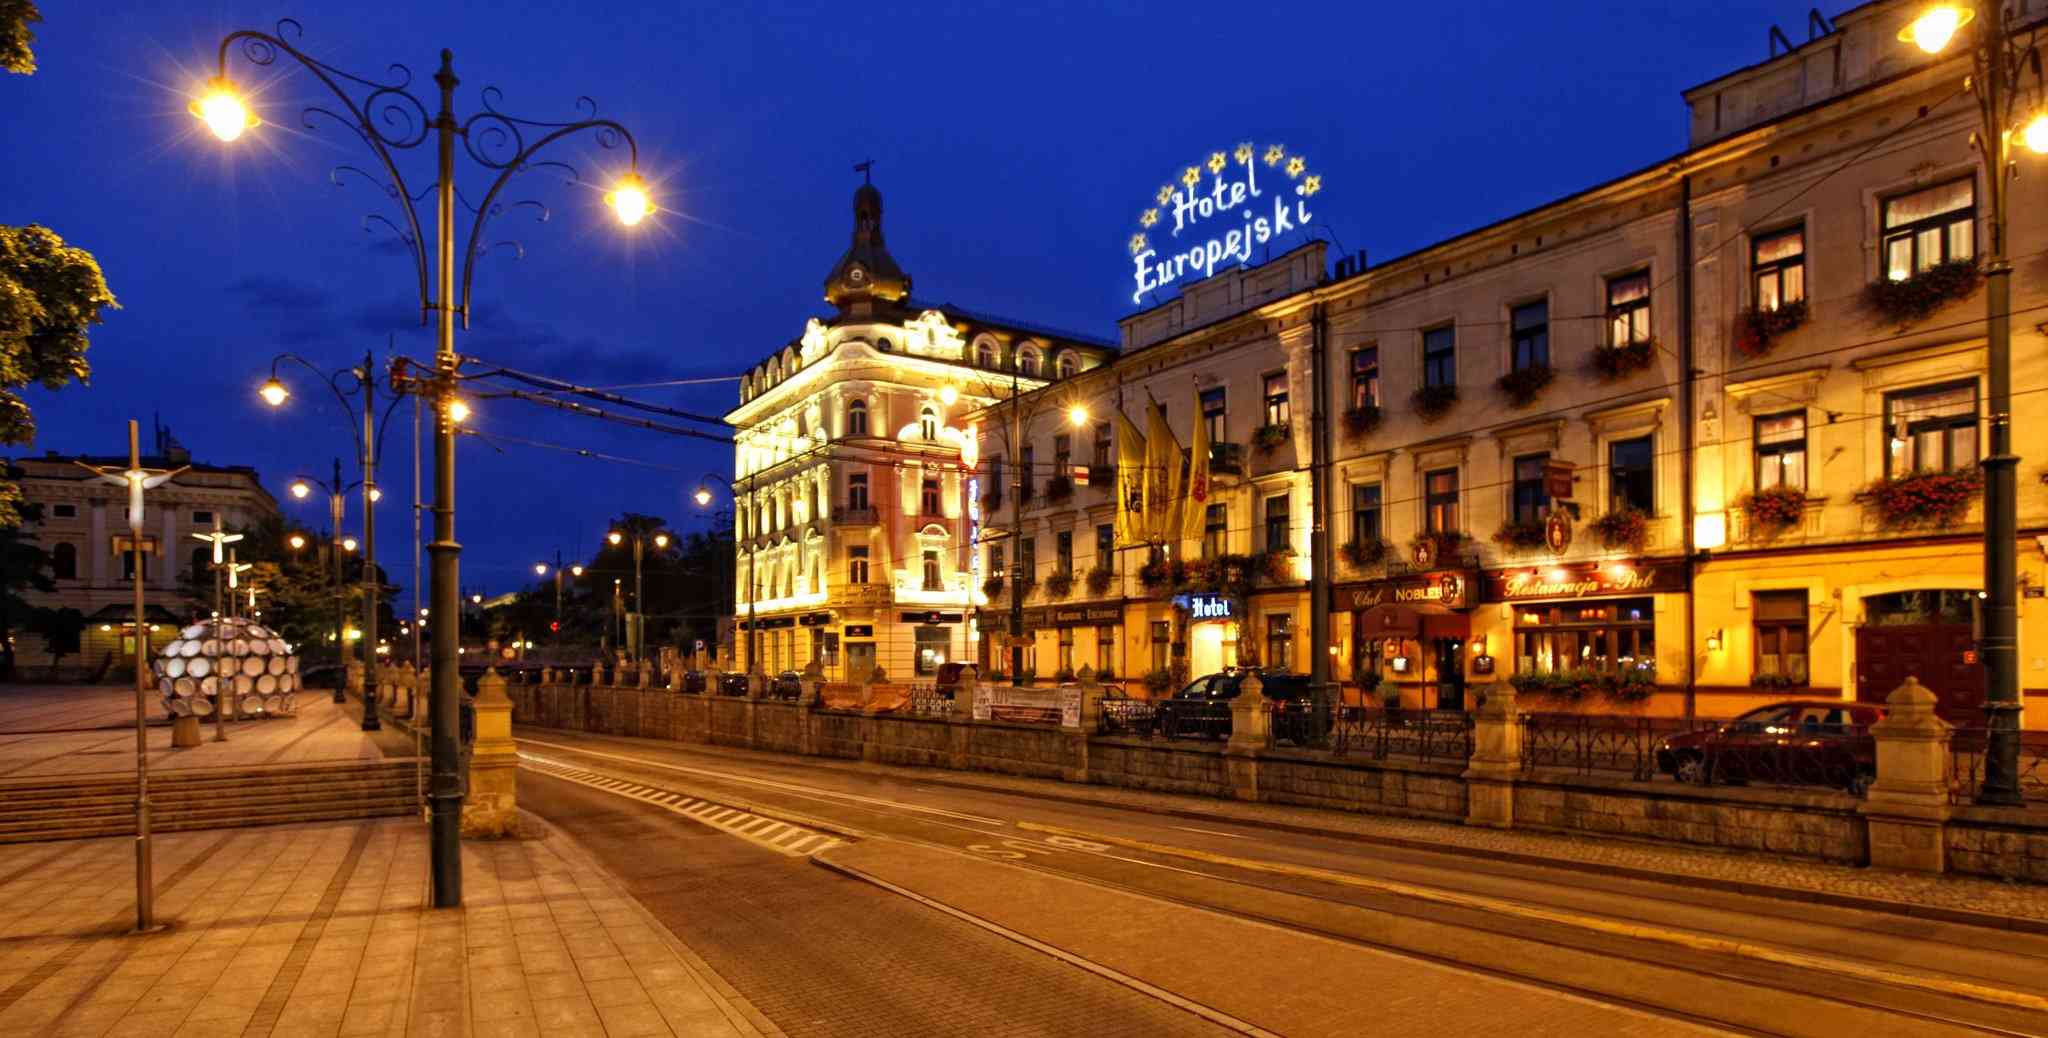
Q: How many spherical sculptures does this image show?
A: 1